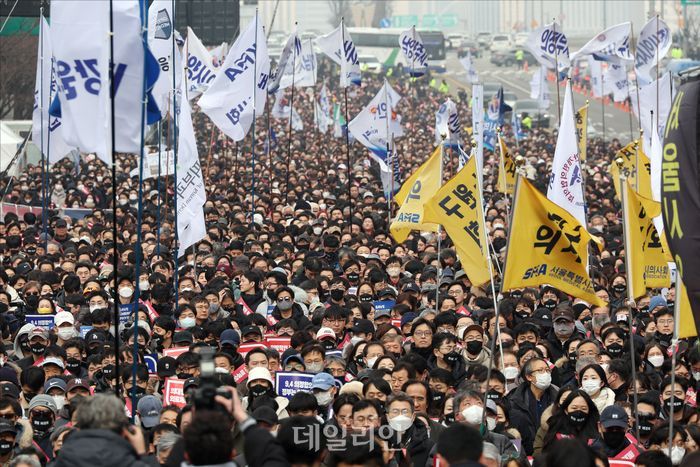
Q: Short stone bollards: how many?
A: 0